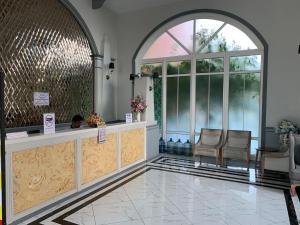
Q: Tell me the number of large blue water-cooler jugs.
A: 4